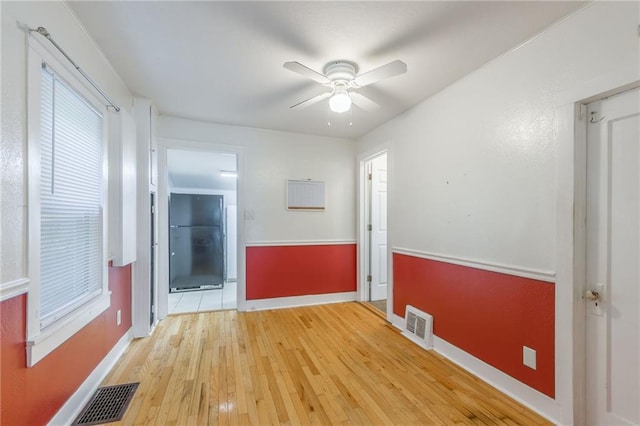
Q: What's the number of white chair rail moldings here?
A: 3